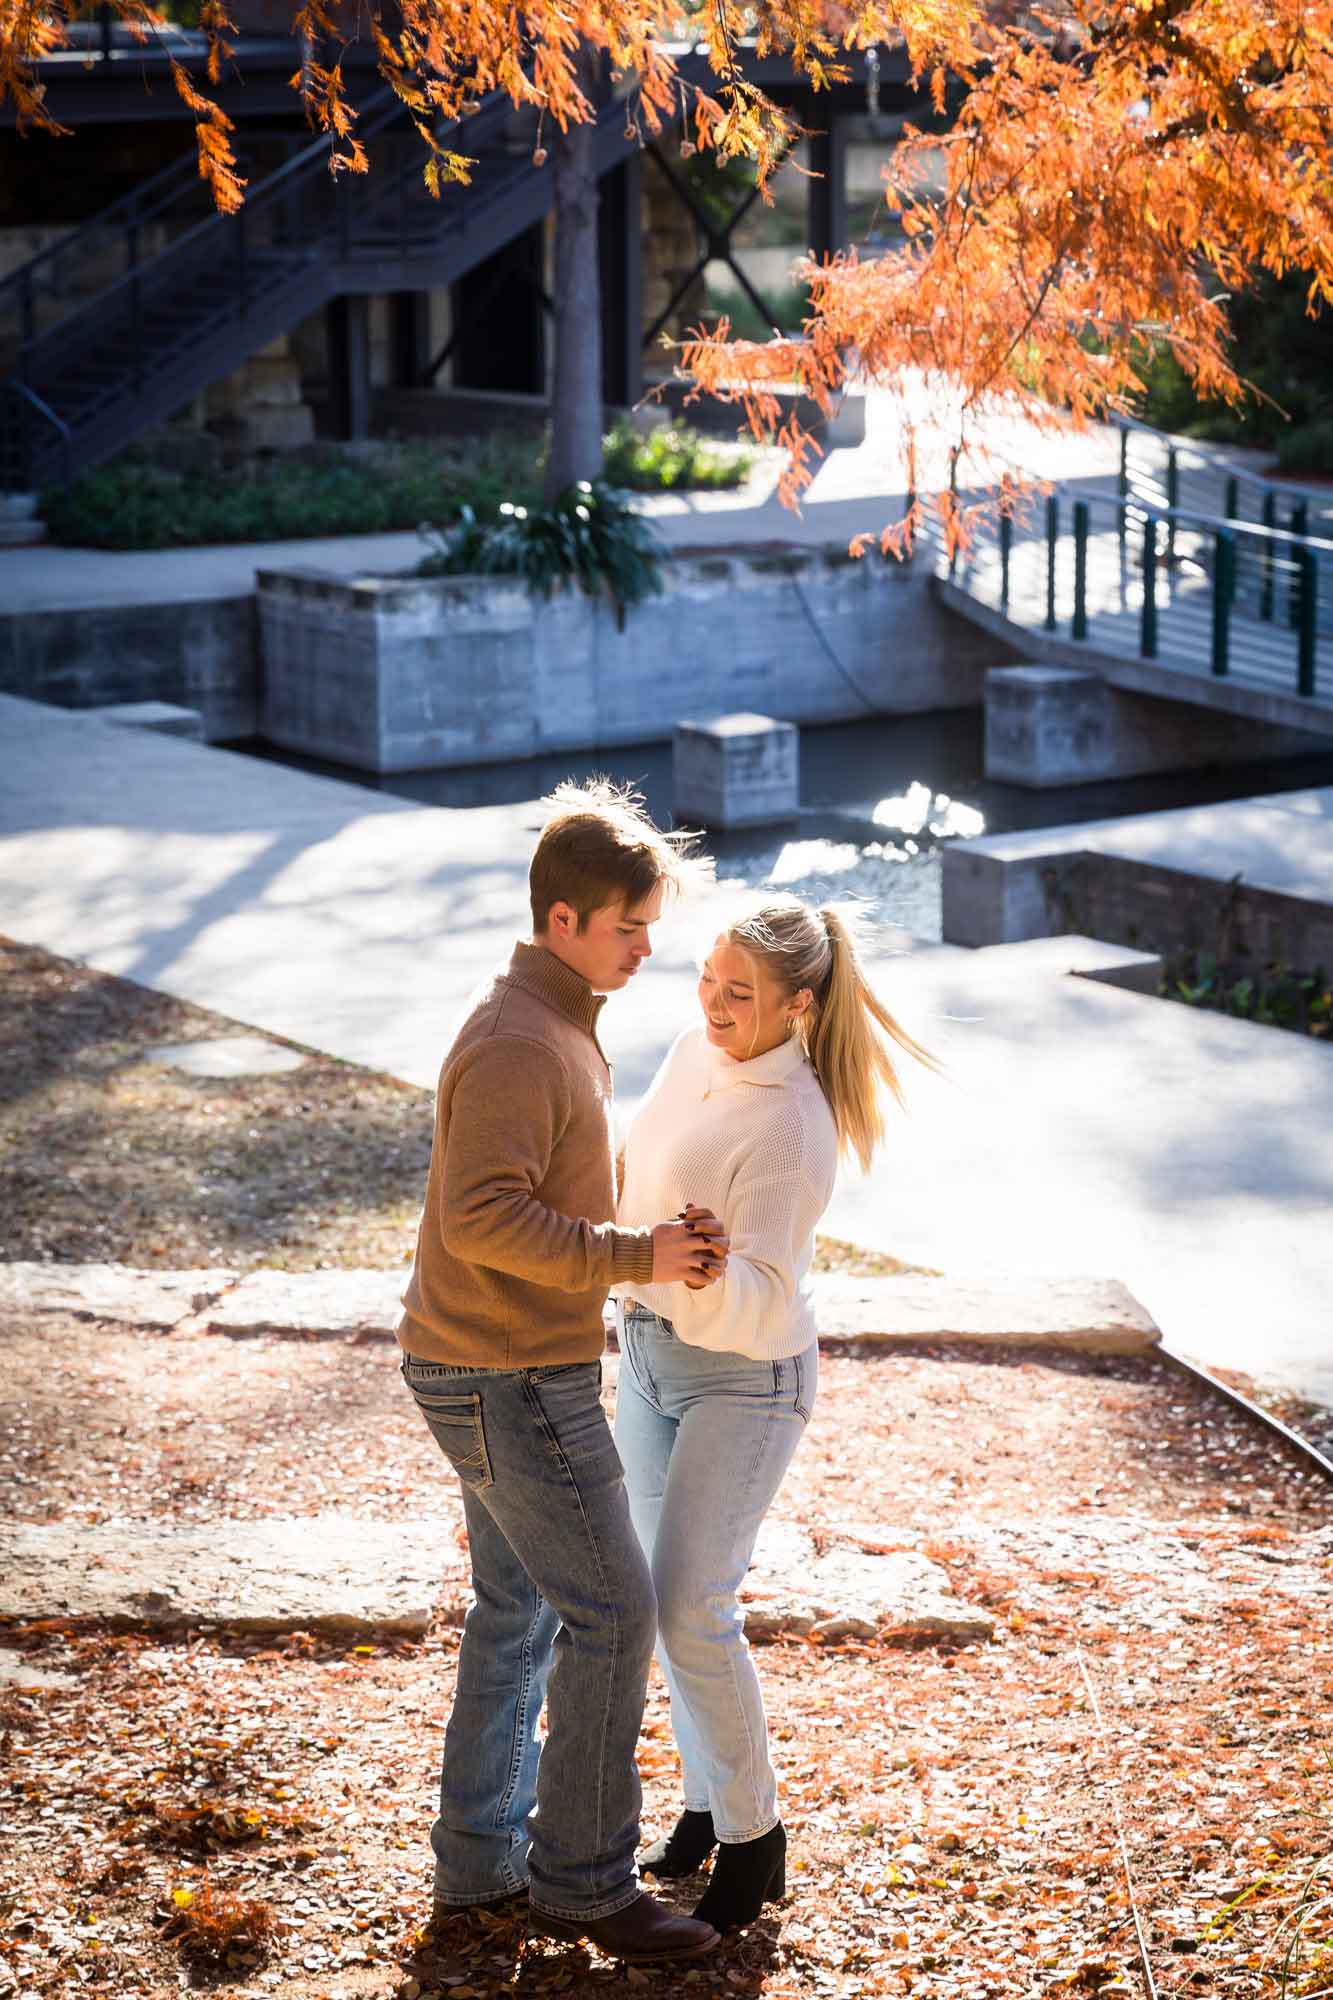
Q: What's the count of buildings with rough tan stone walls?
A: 1